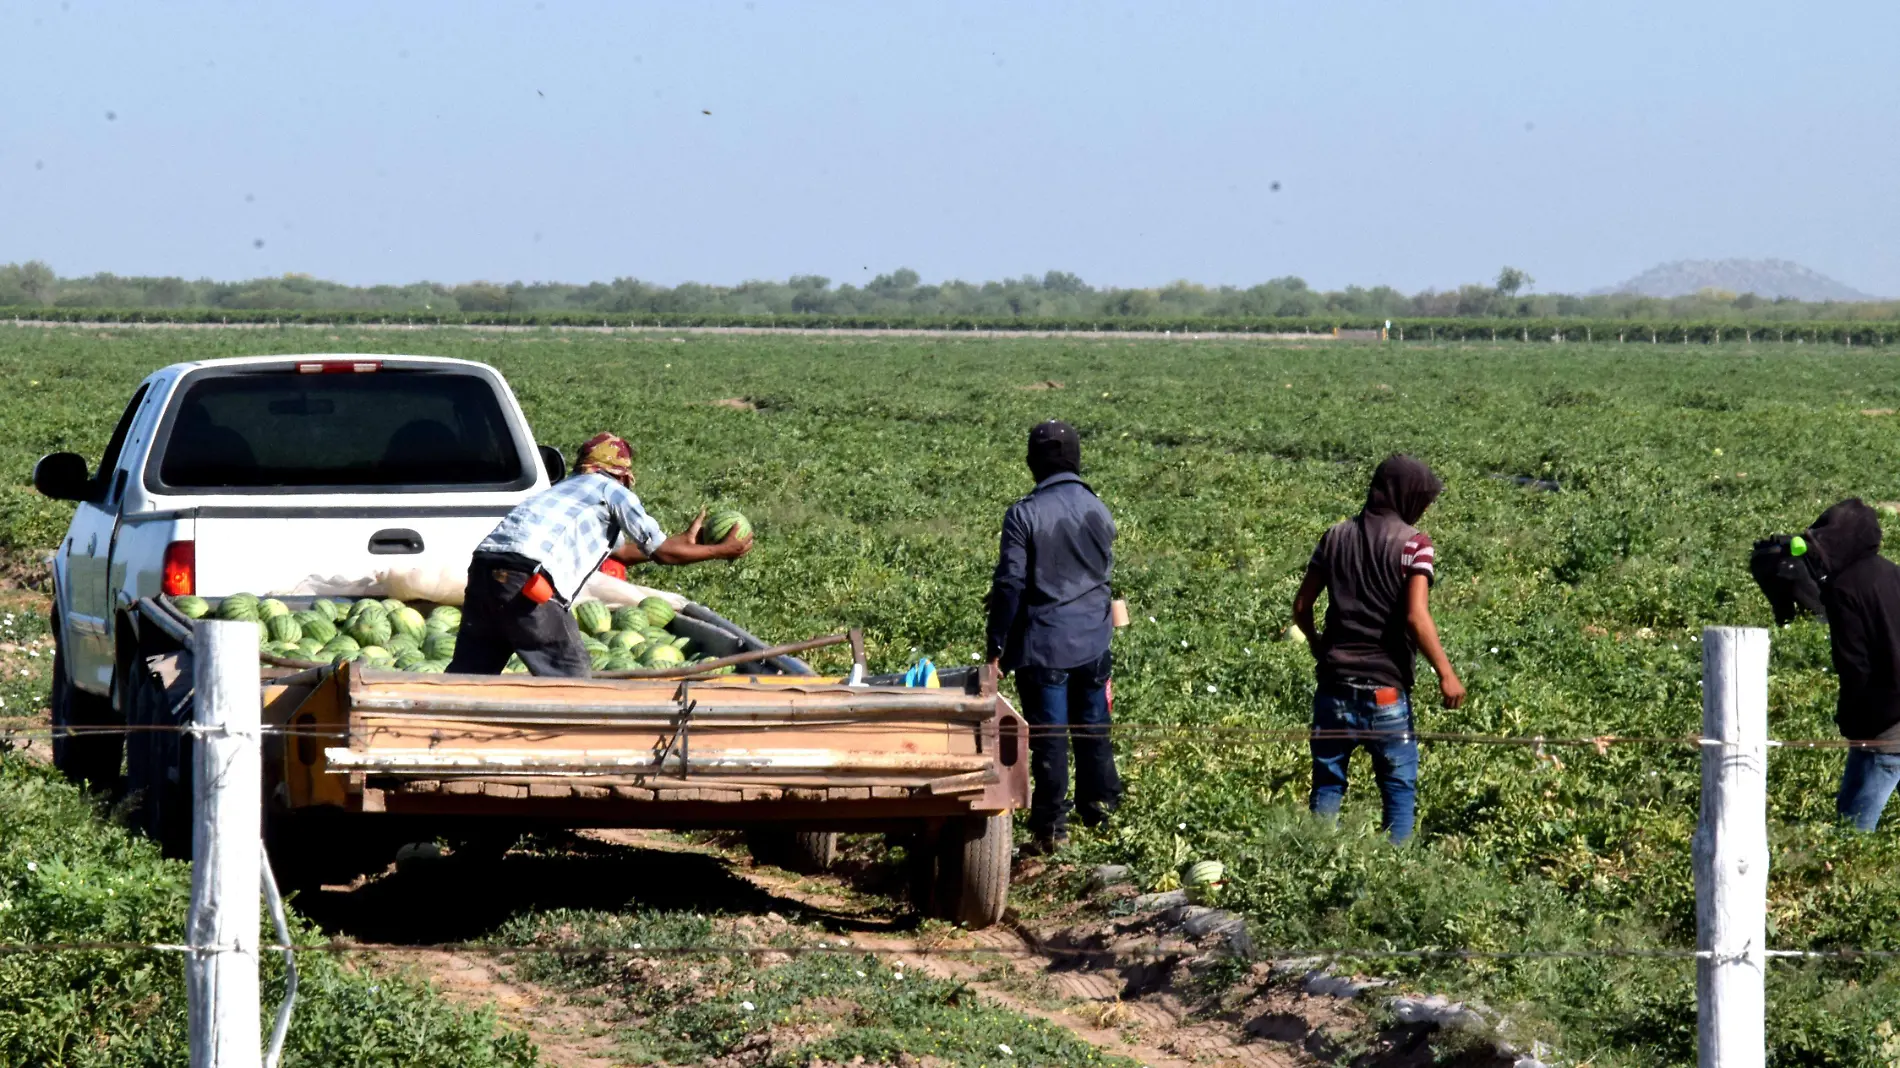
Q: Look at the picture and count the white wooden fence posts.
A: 2